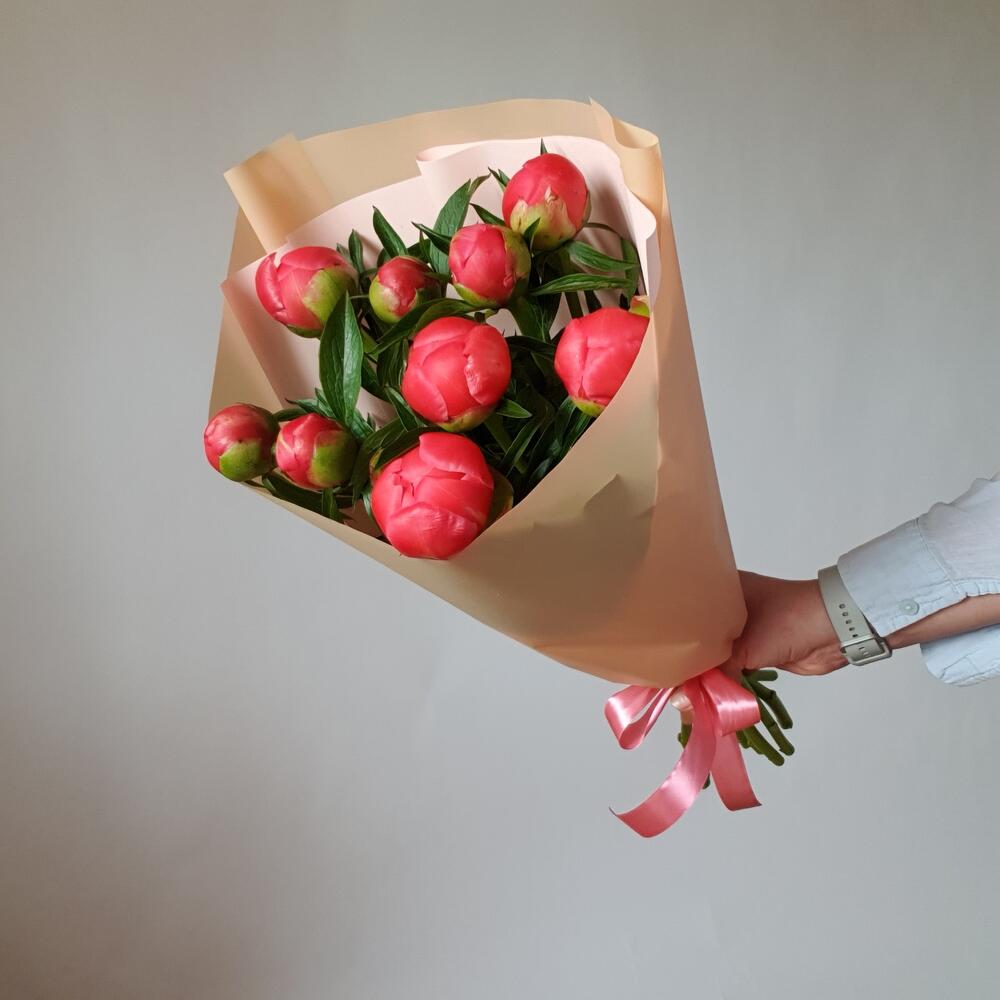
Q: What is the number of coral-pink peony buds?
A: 9